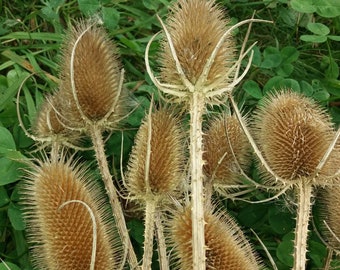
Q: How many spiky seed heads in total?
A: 9